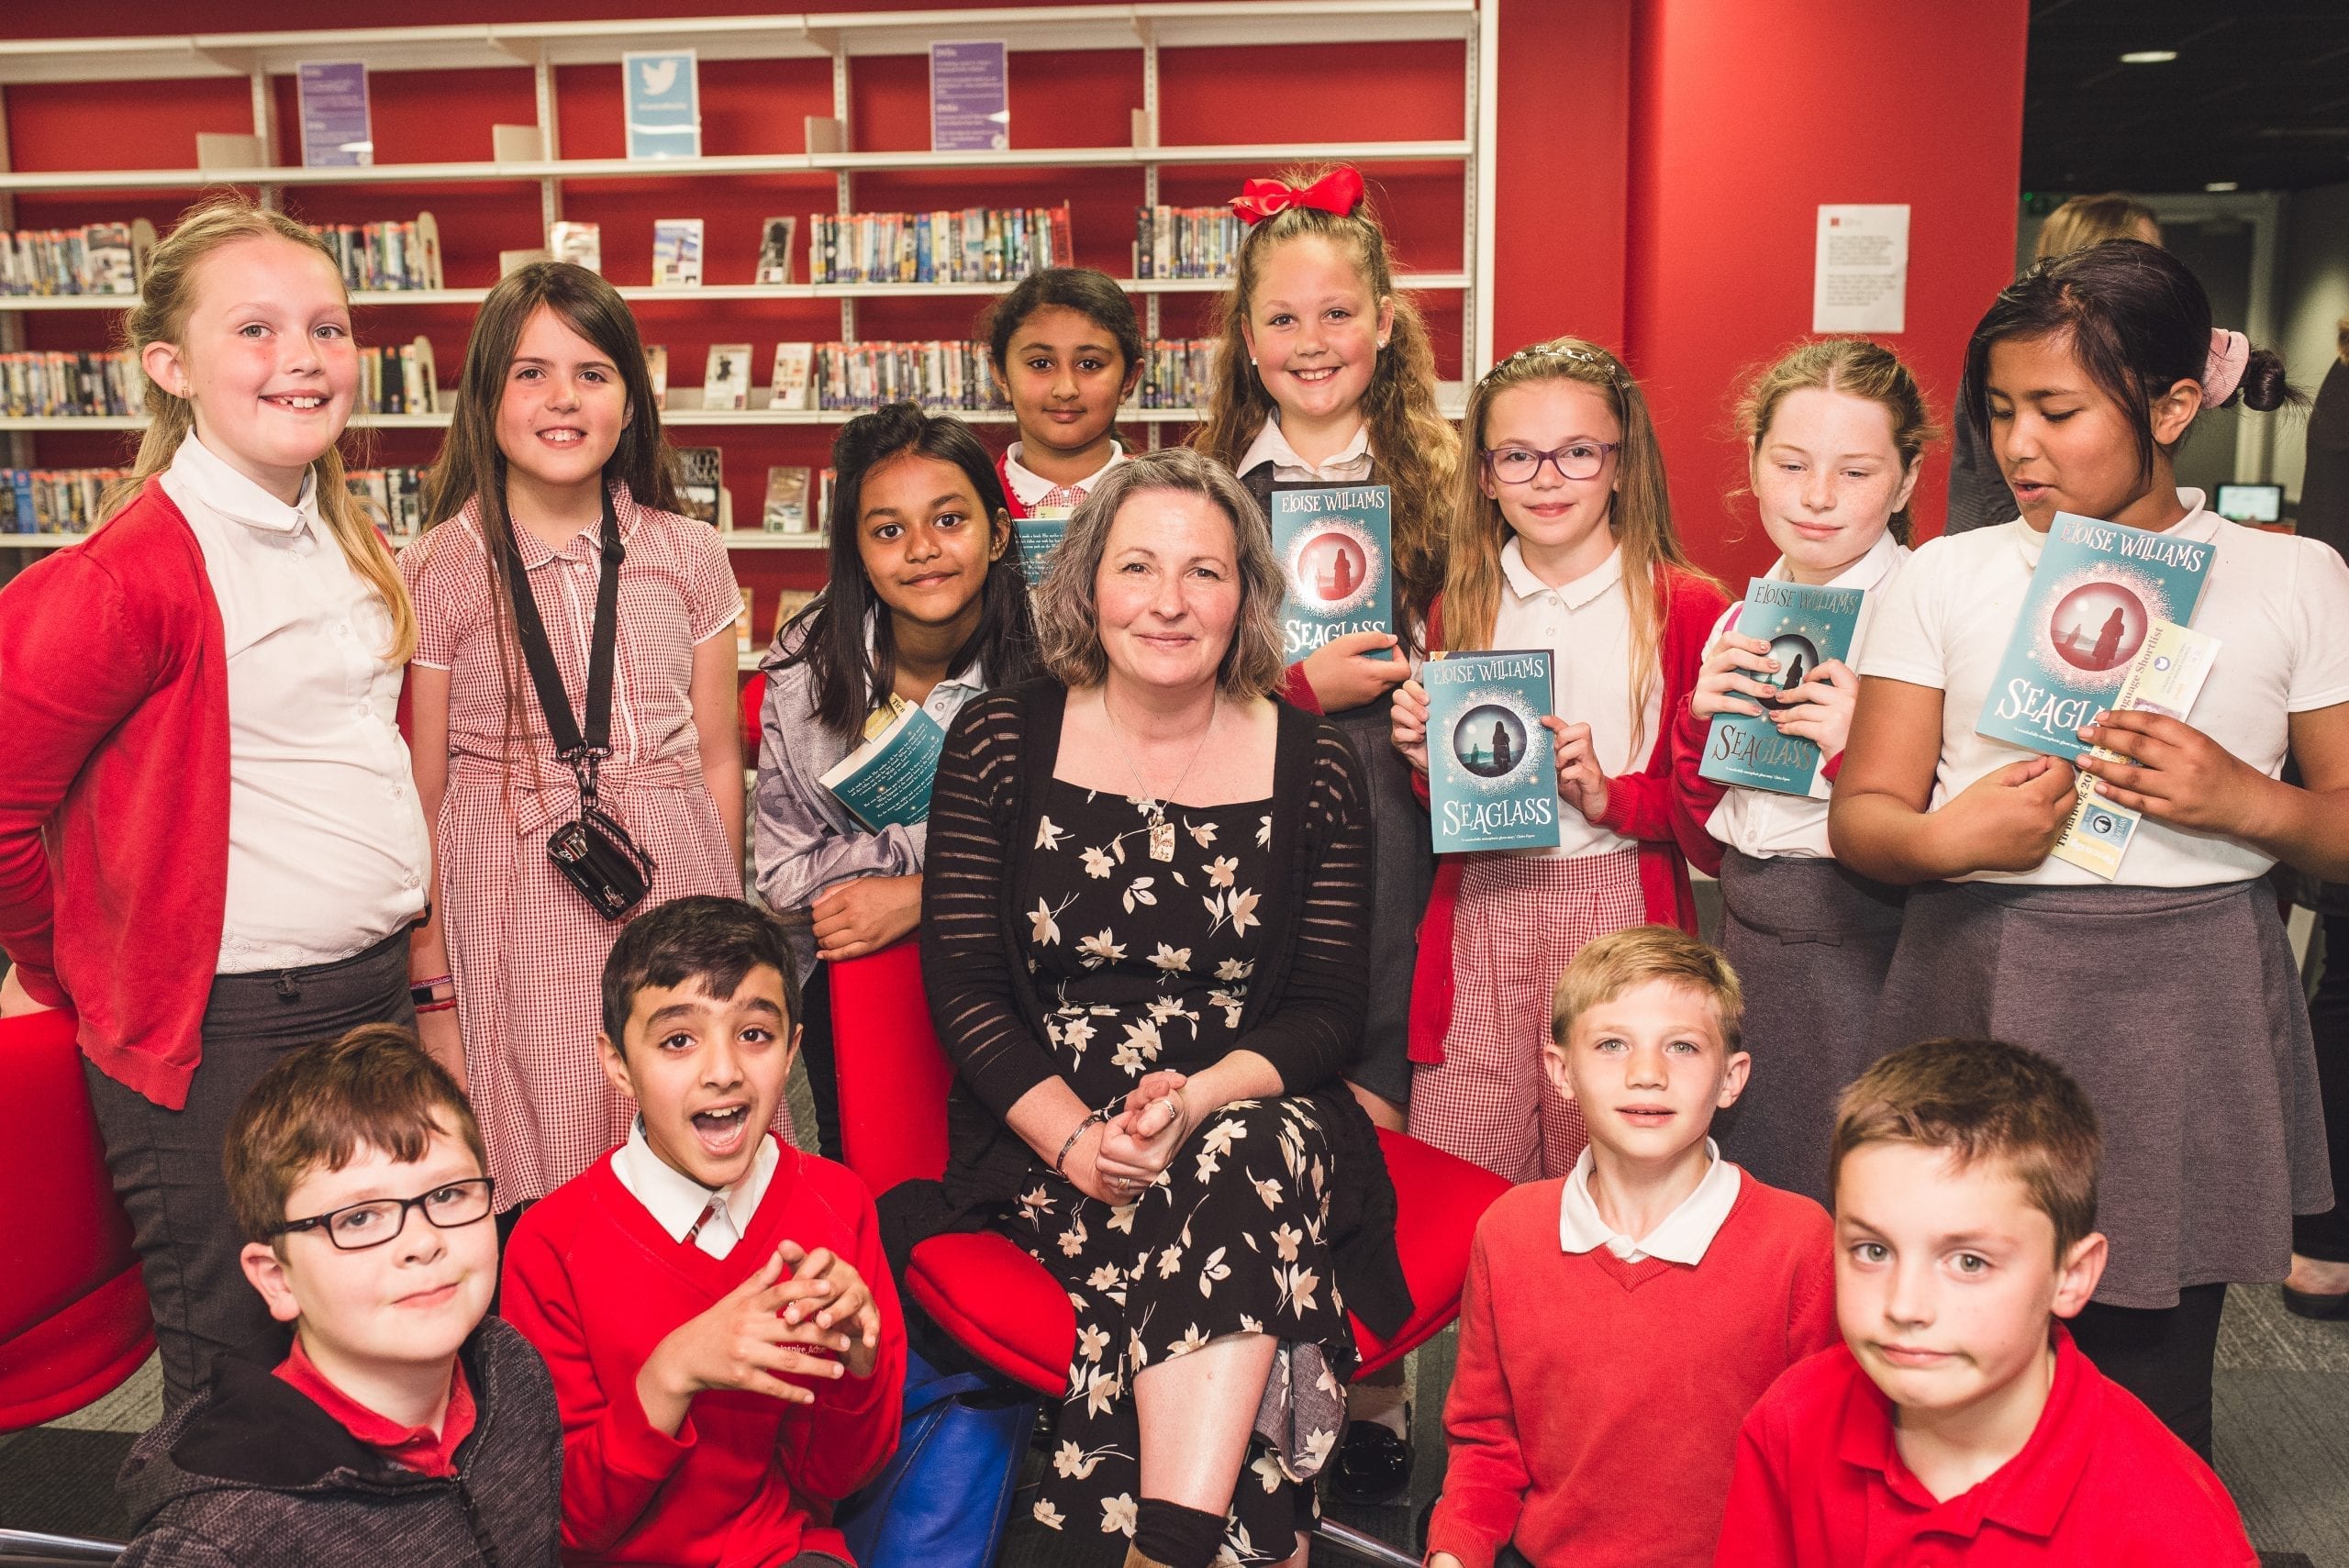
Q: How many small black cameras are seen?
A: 1